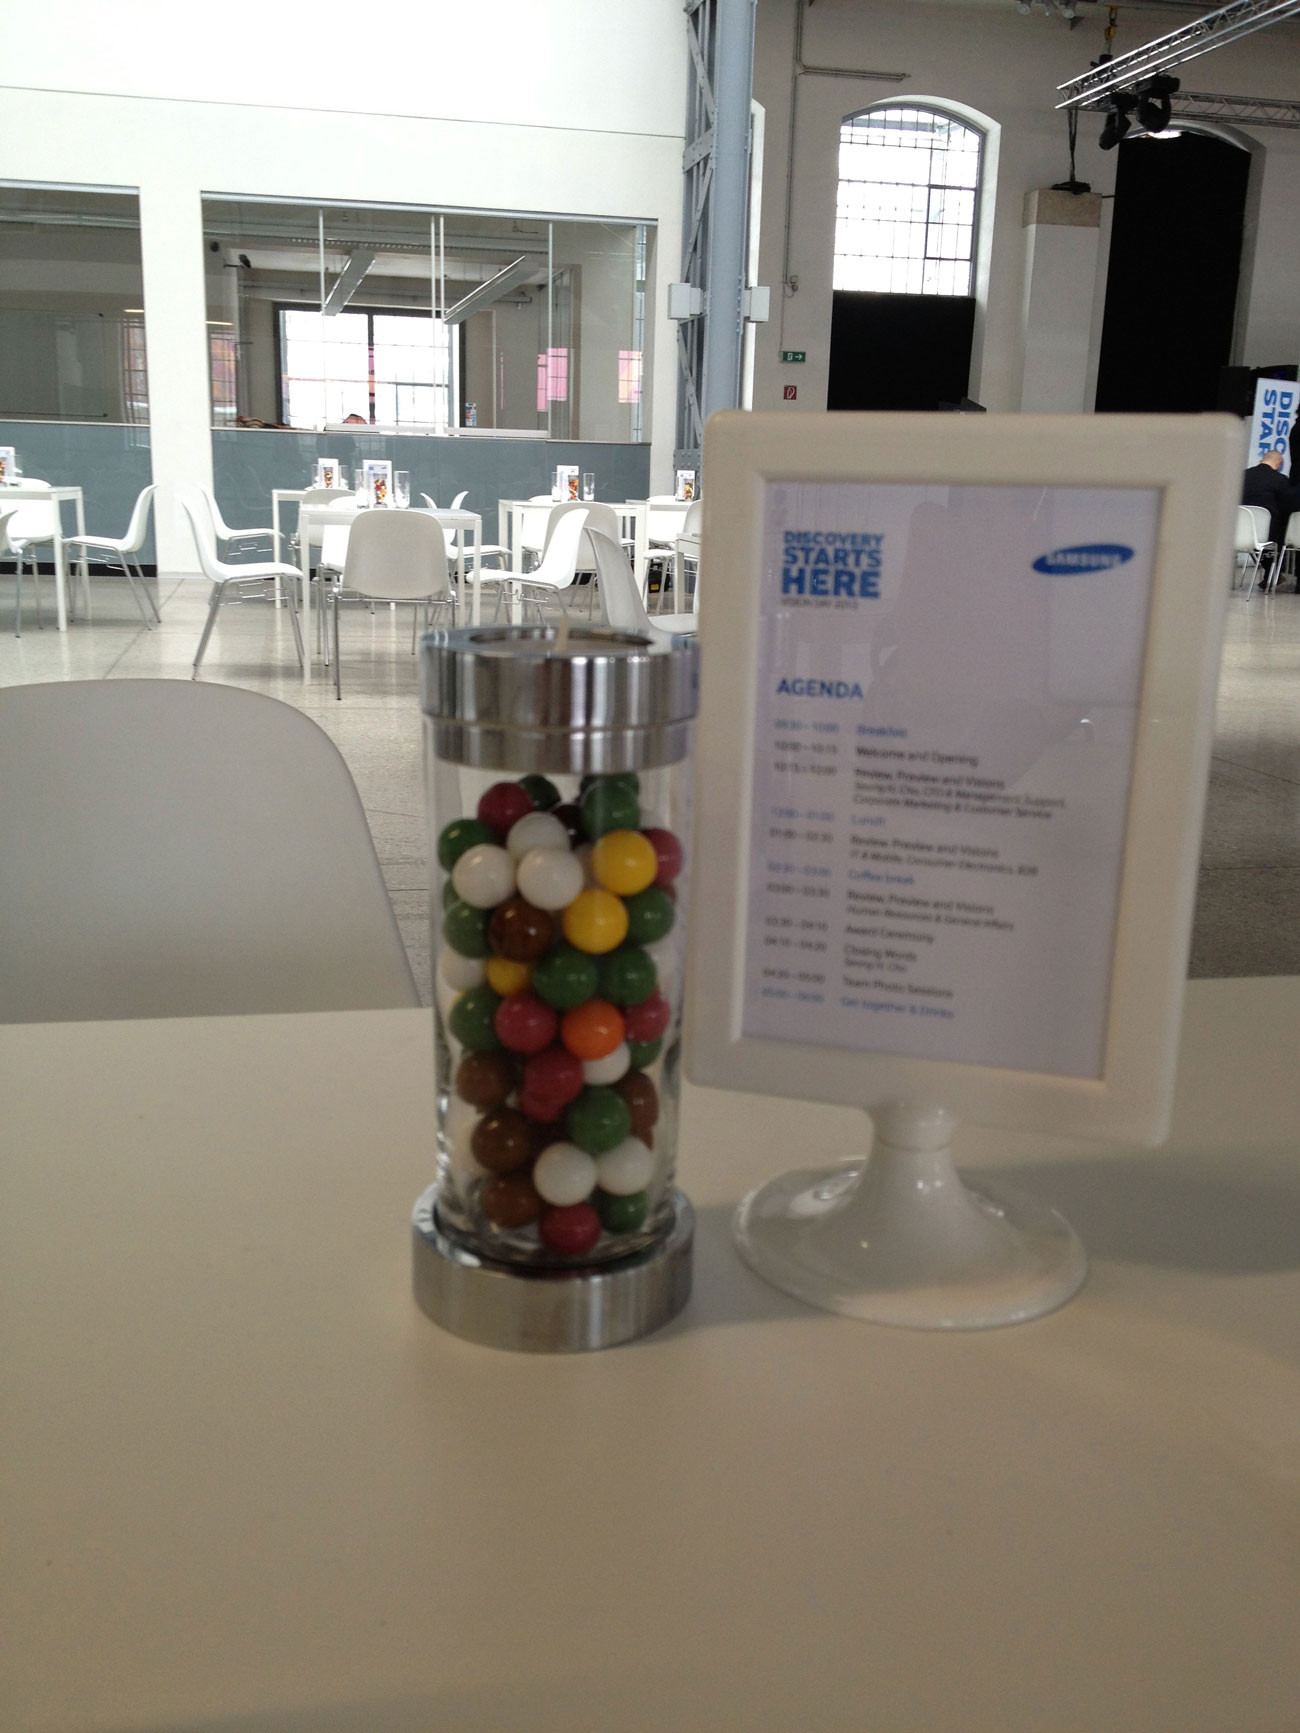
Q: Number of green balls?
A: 13